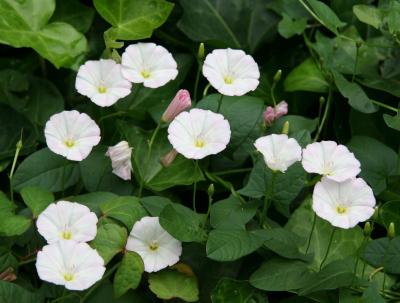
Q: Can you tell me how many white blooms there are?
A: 11